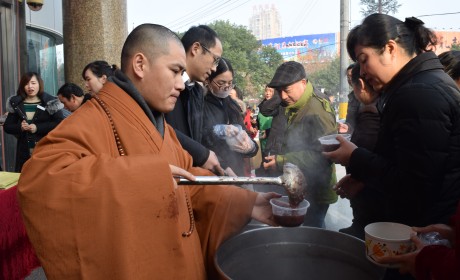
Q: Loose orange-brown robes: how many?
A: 1